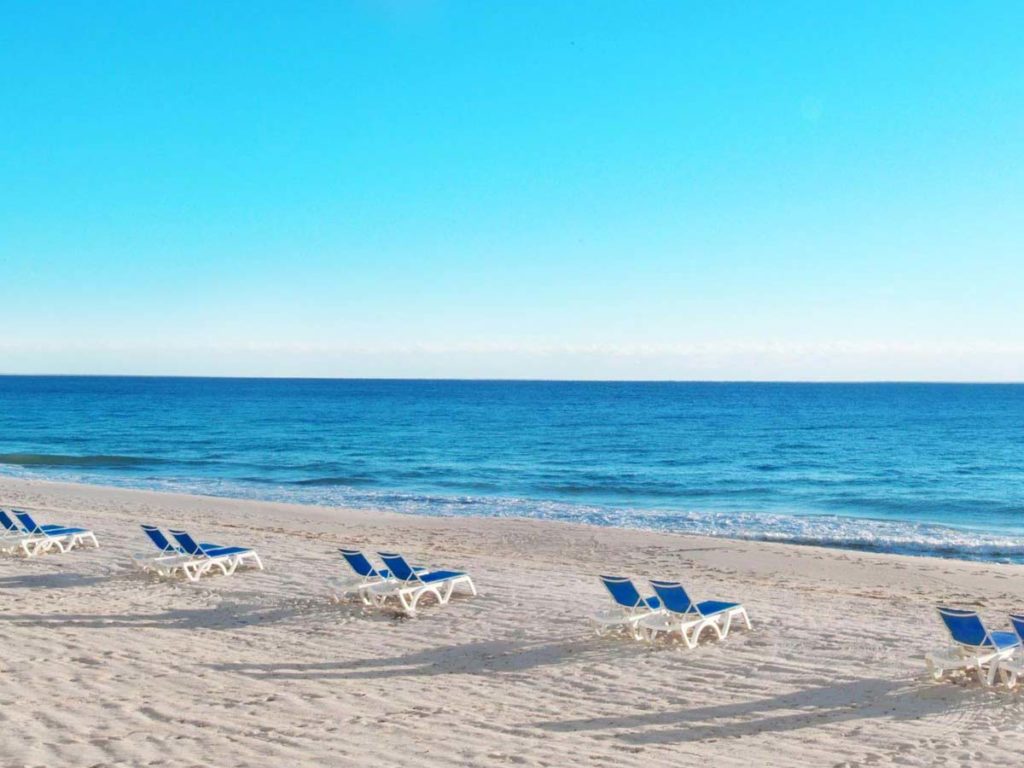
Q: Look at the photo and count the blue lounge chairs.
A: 10